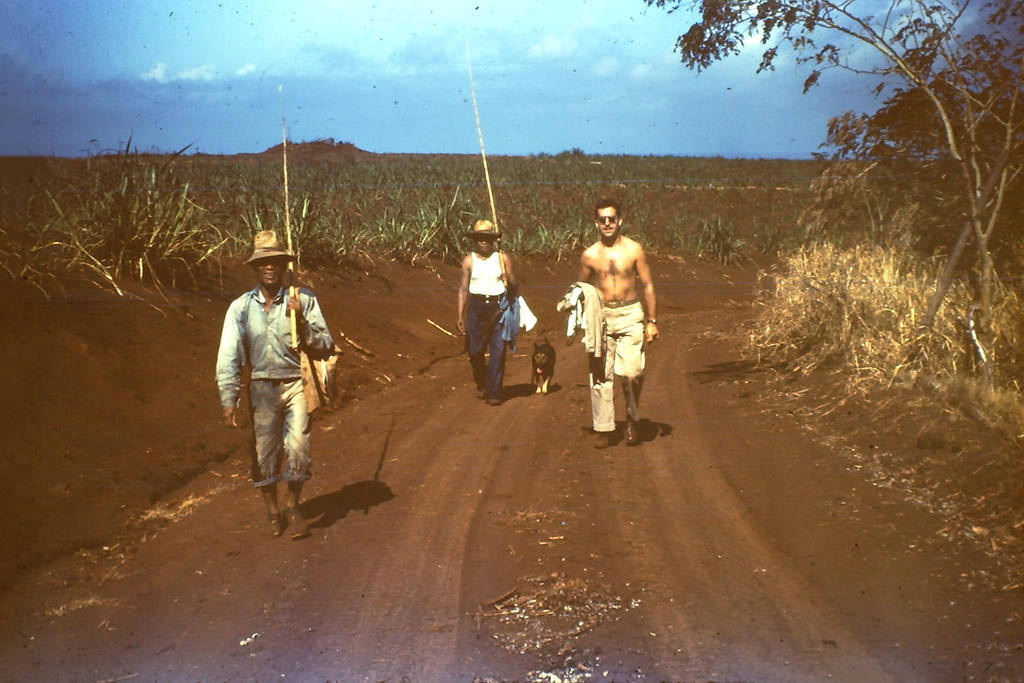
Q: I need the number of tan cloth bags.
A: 1